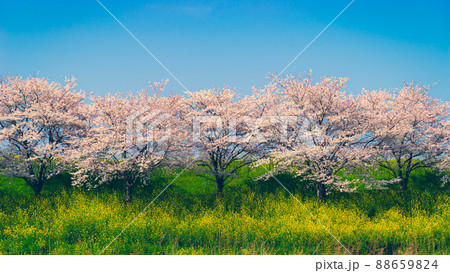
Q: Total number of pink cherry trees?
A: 5